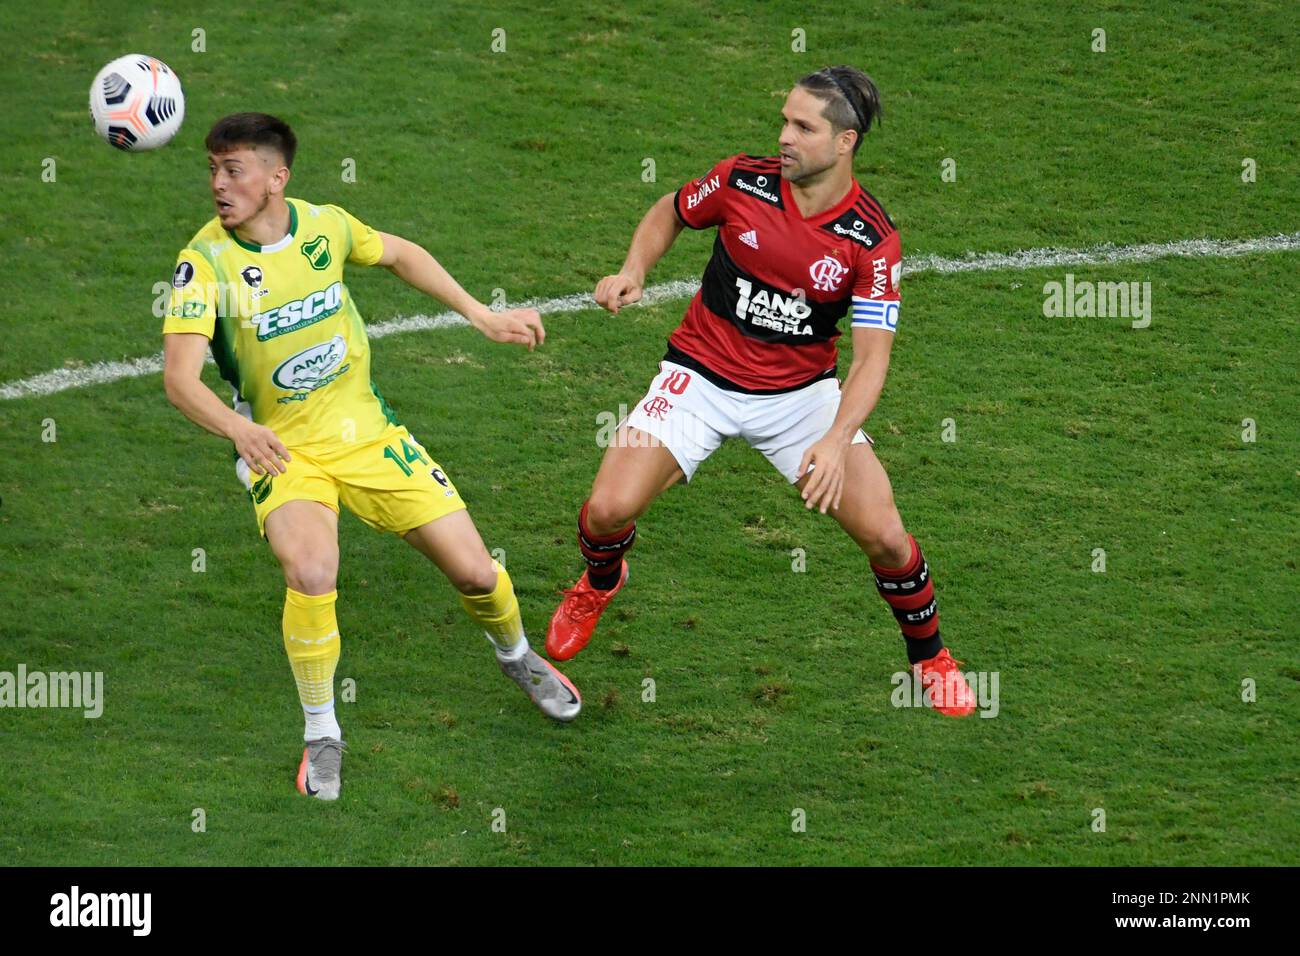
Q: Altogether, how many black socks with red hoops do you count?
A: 2